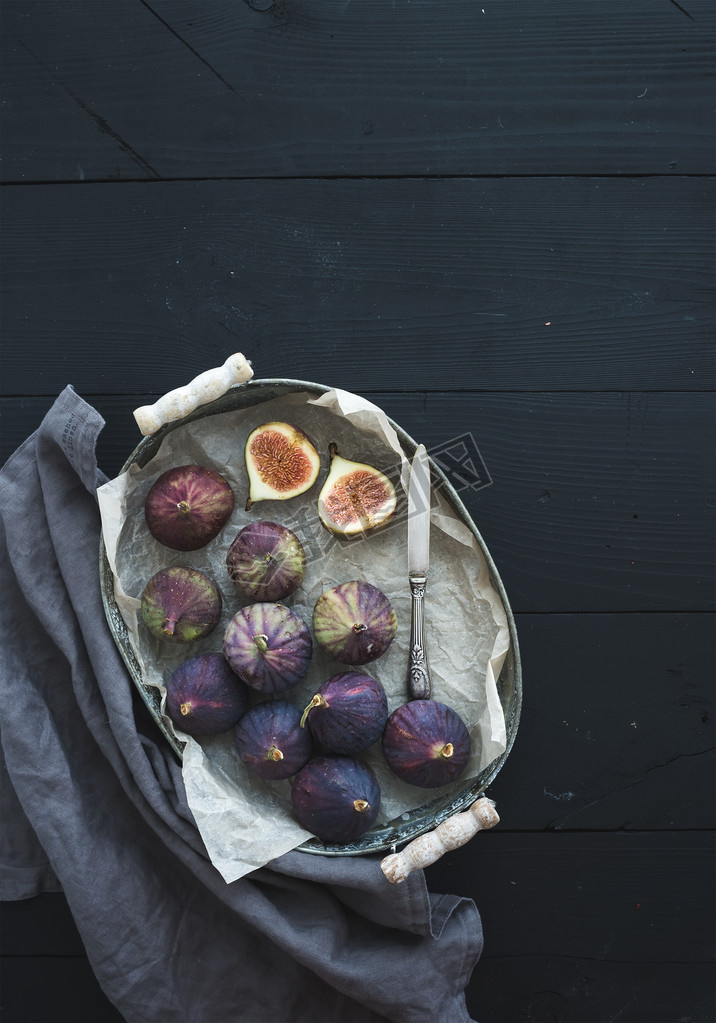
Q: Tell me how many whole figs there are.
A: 10